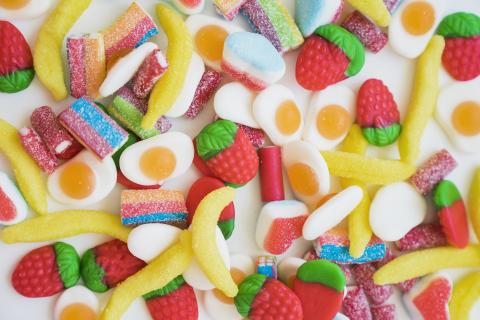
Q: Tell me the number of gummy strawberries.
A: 13